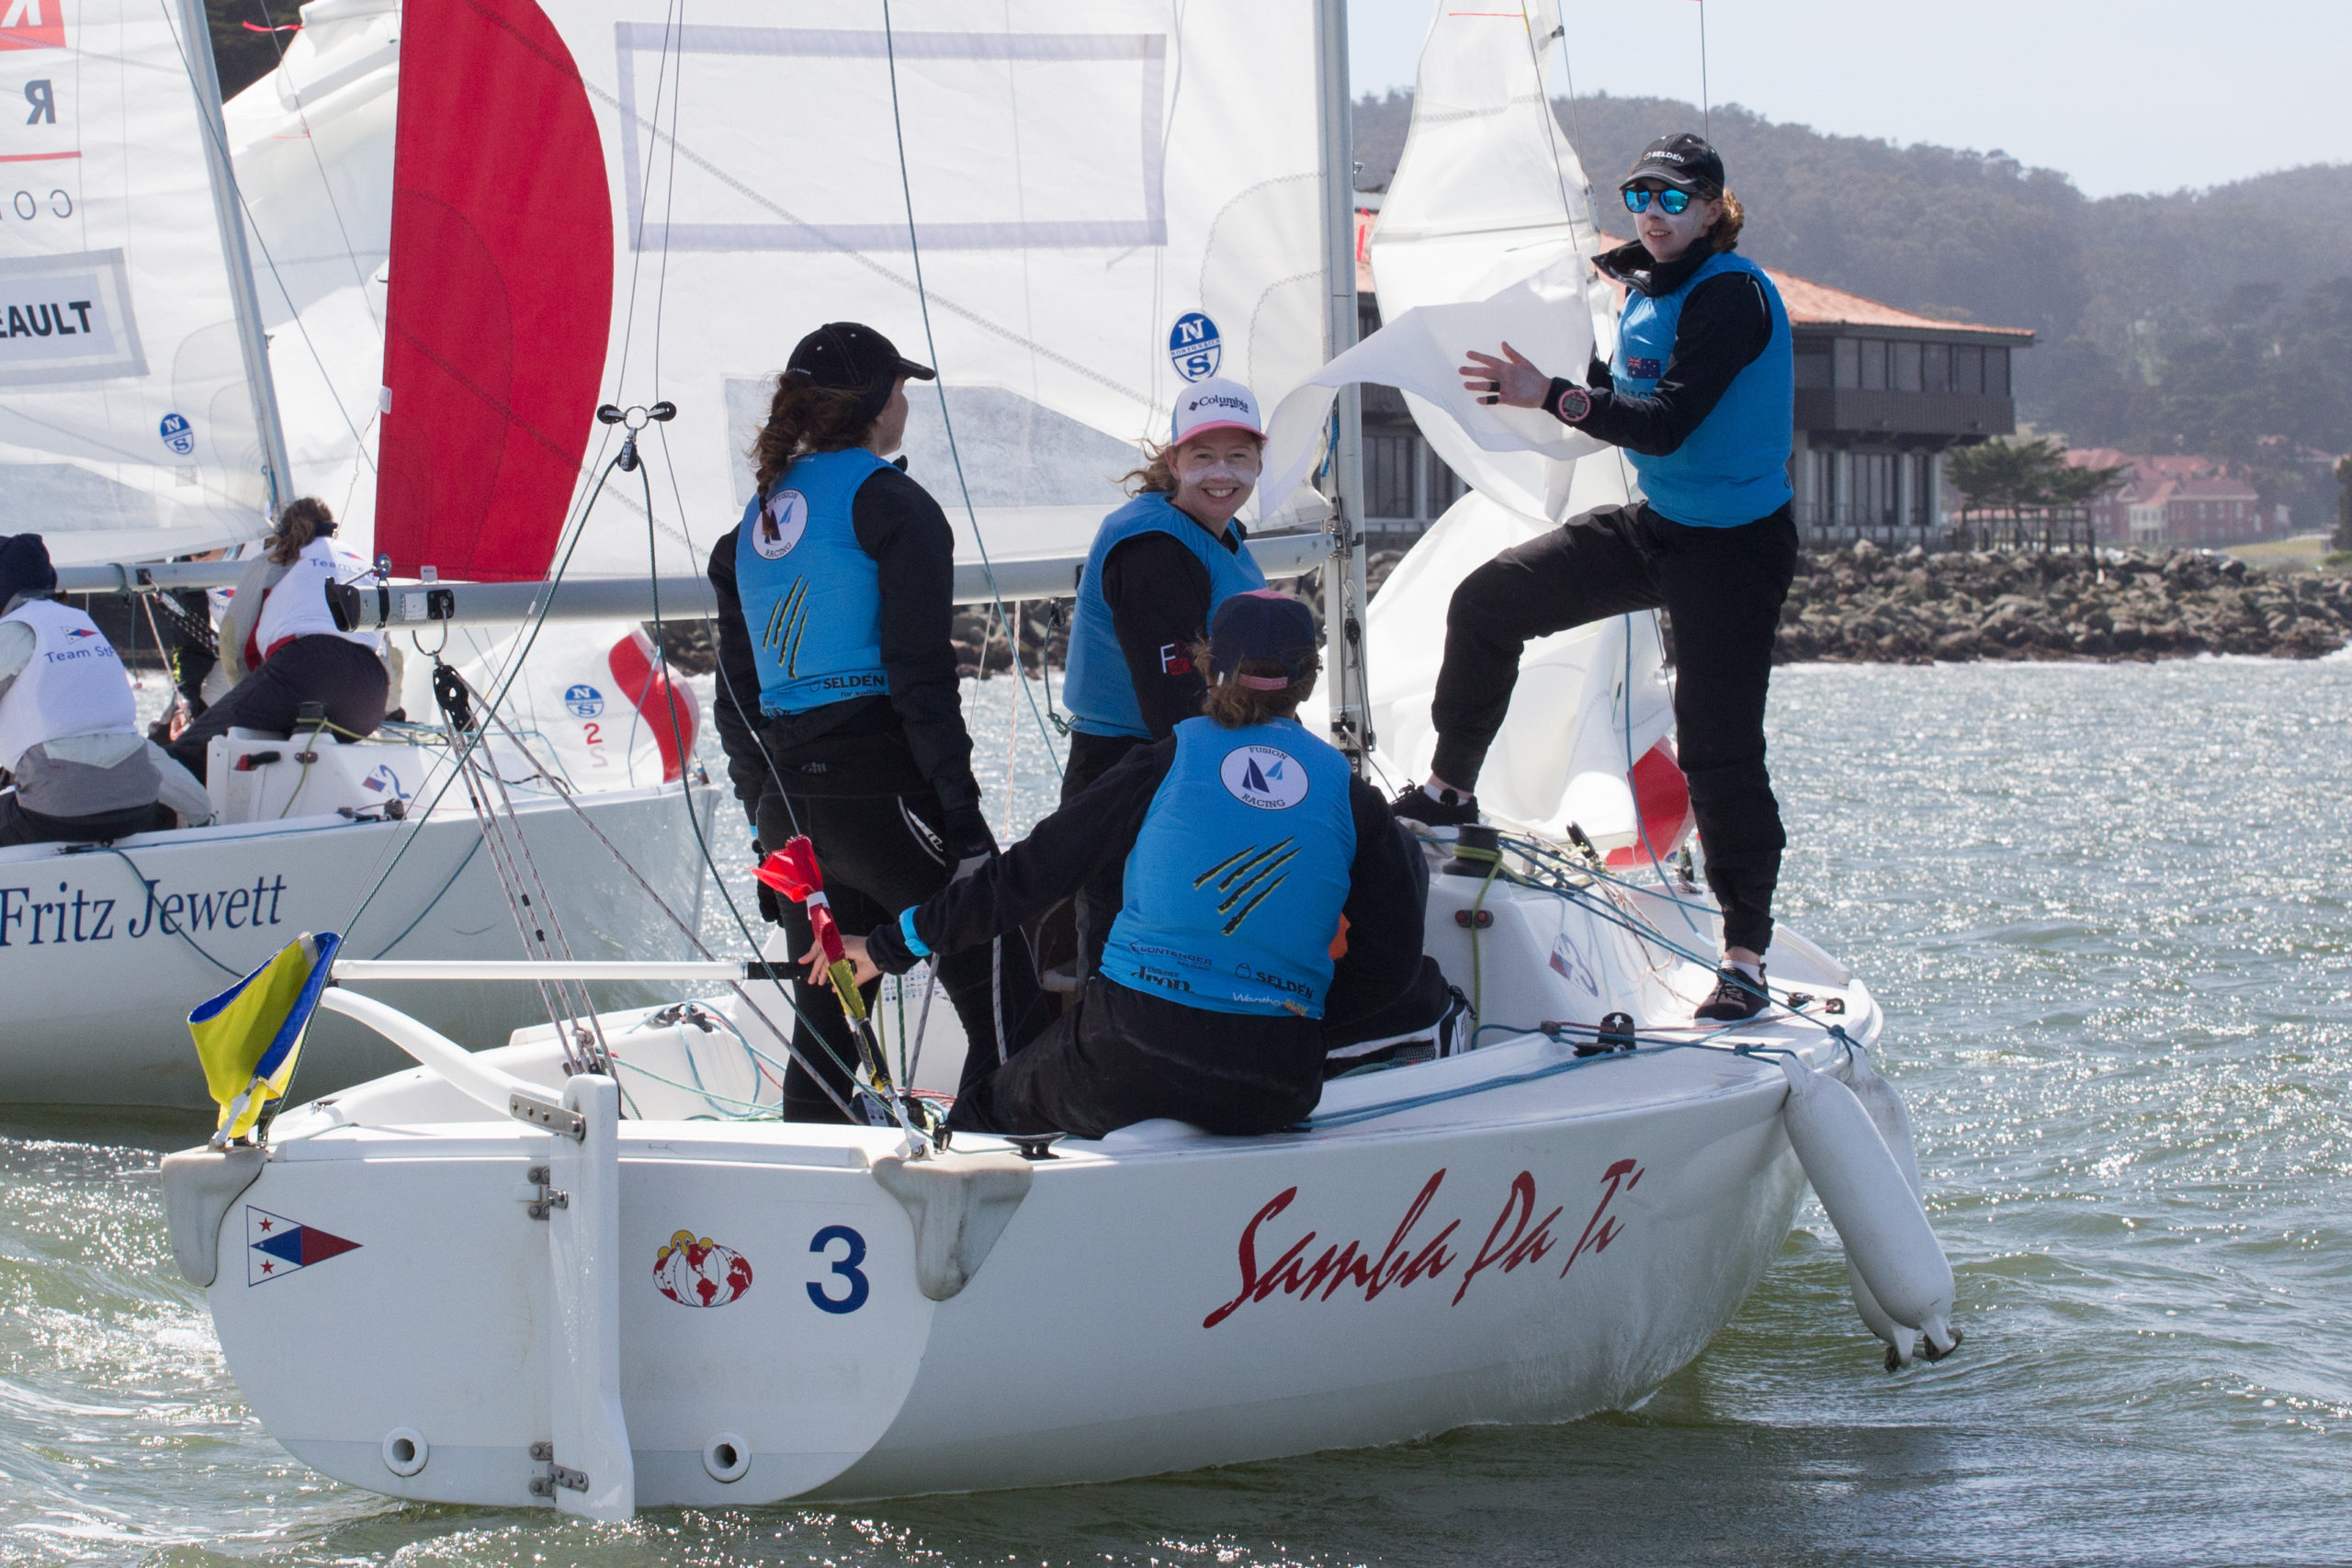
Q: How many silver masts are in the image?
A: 2